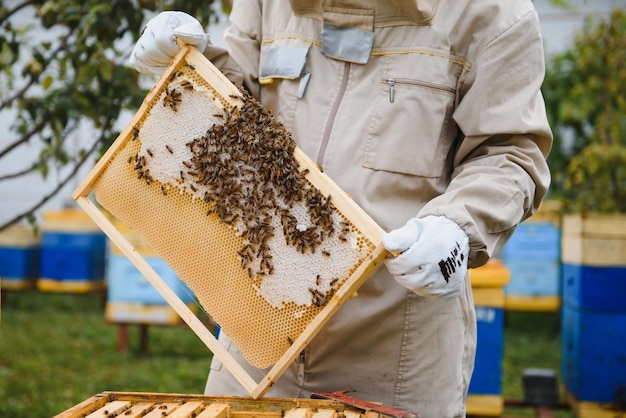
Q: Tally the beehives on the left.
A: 3